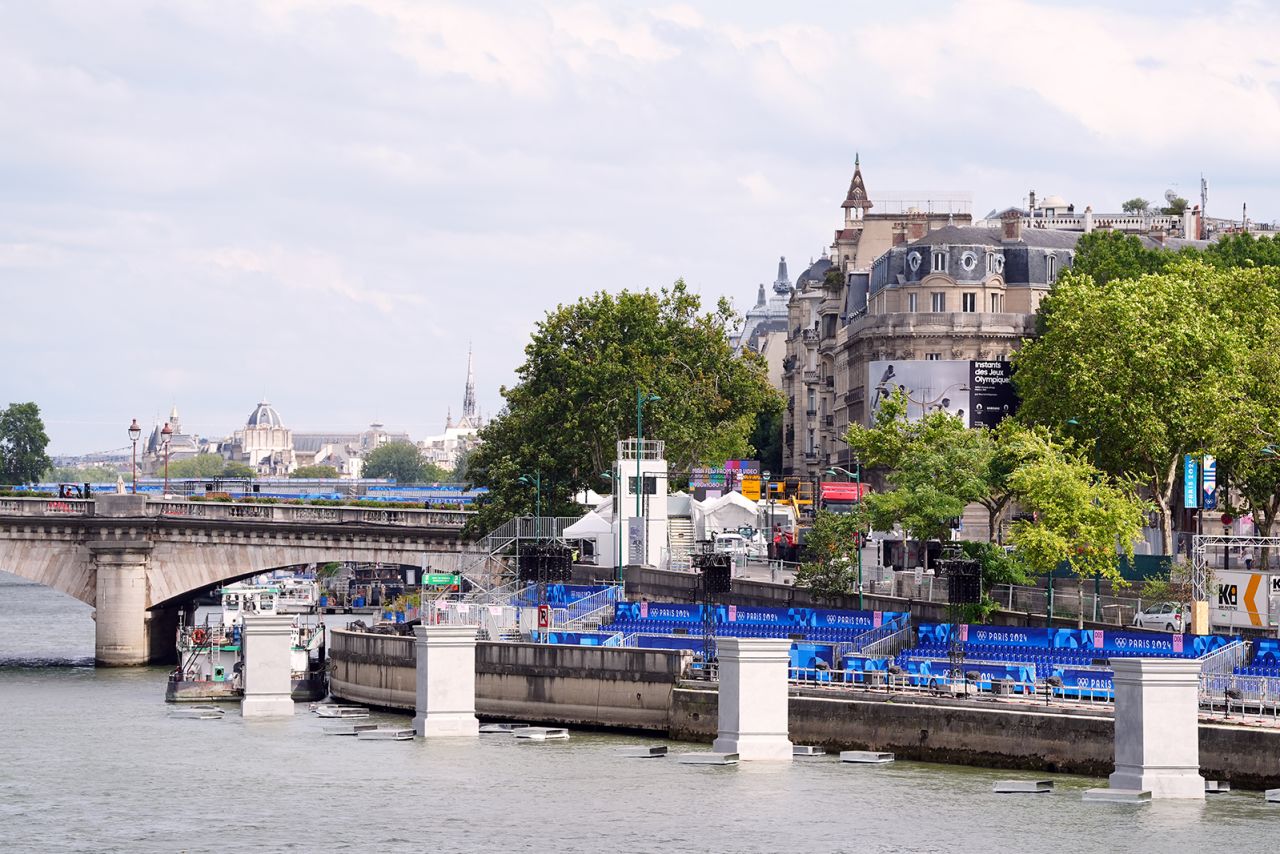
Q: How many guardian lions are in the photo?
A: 0